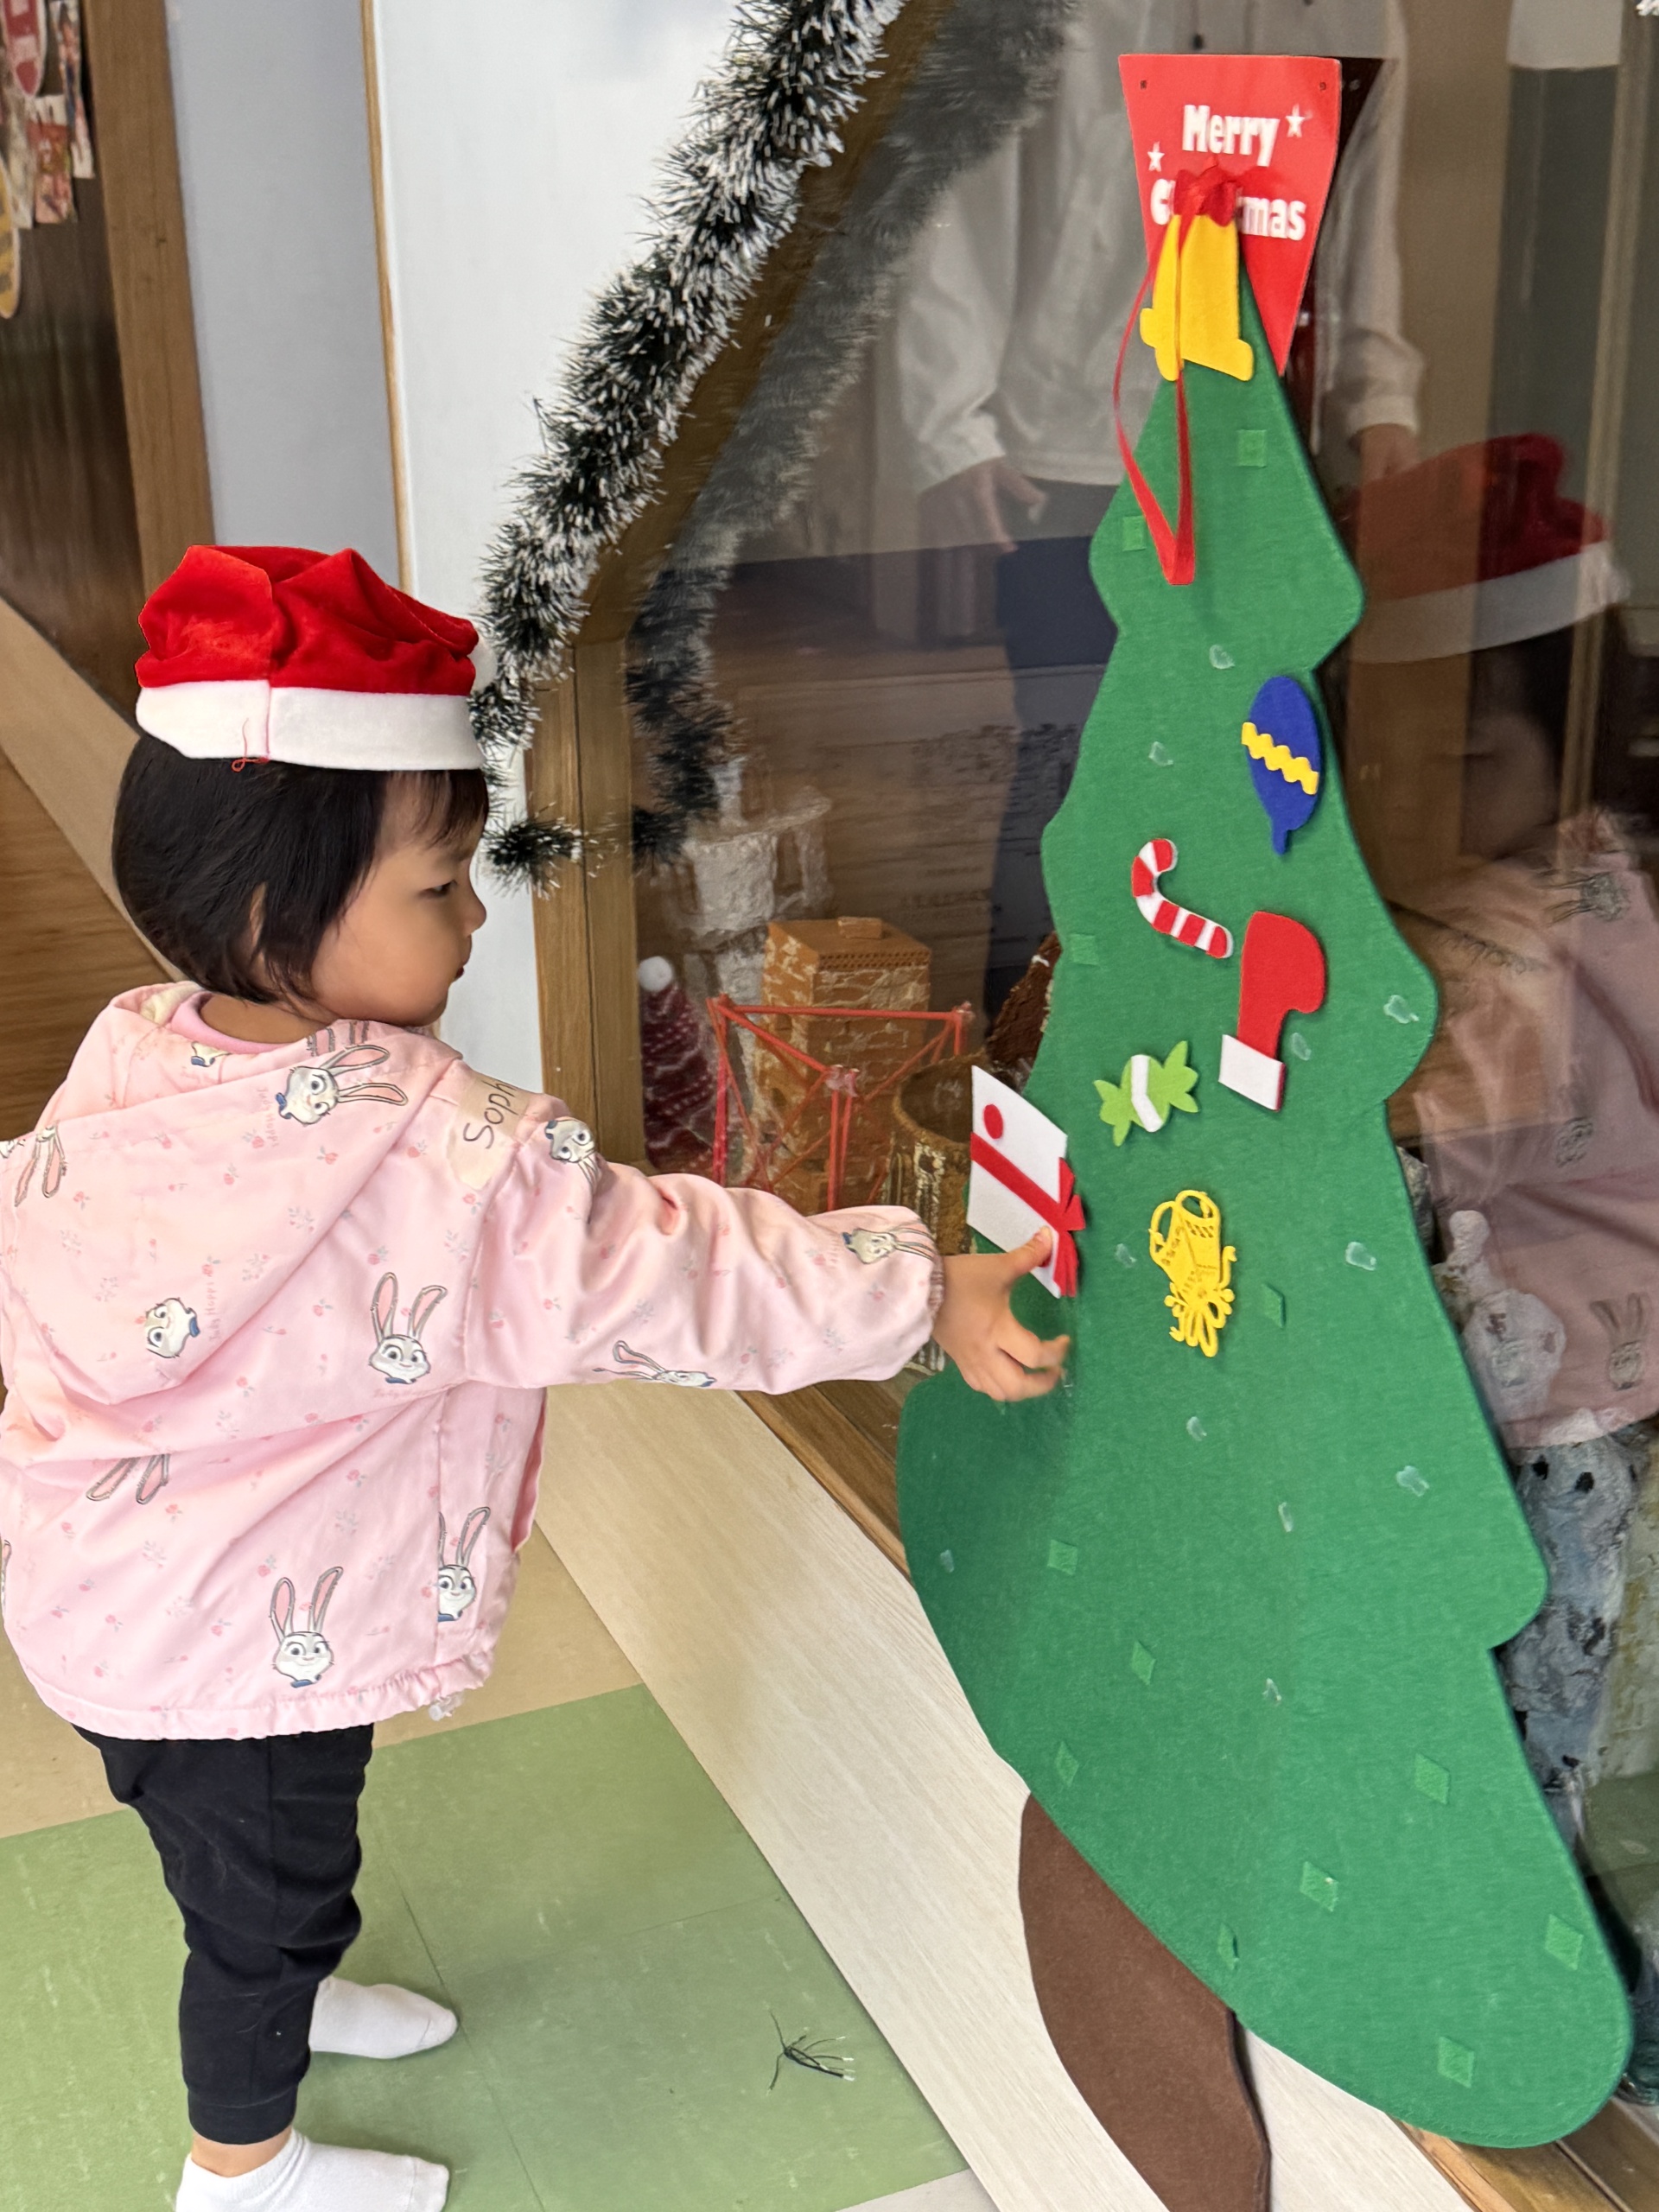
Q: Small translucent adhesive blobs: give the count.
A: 11